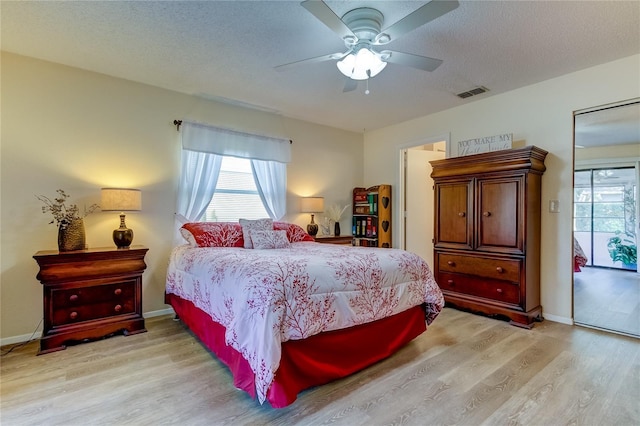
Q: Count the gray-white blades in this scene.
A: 5